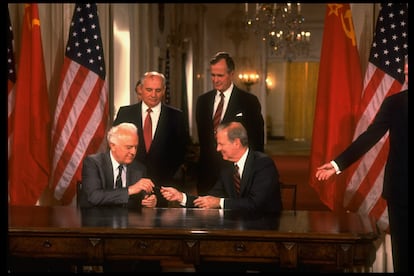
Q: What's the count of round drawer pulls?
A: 3